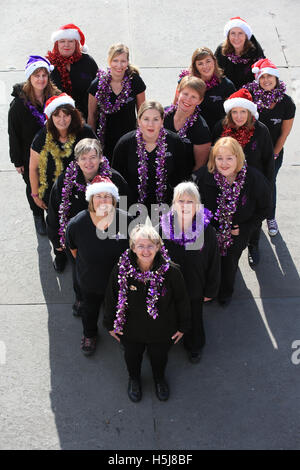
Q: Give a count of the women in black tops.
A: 15